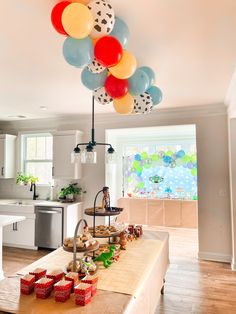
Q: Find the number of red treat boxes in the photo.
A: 8